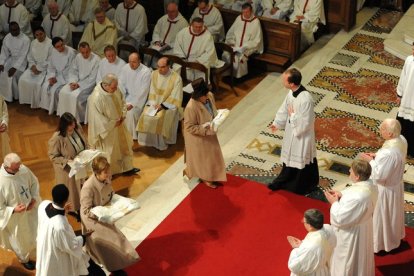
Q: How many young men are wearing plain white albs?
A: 6